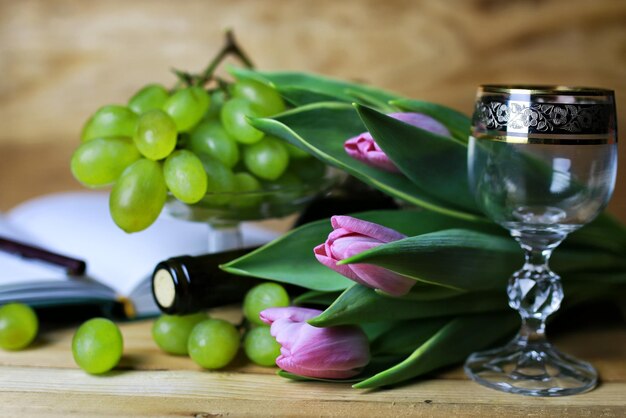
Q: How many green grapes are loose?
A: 6